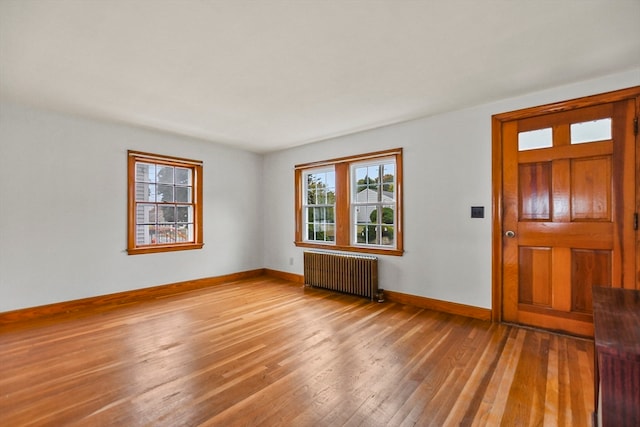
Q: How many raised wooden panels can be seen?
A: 4